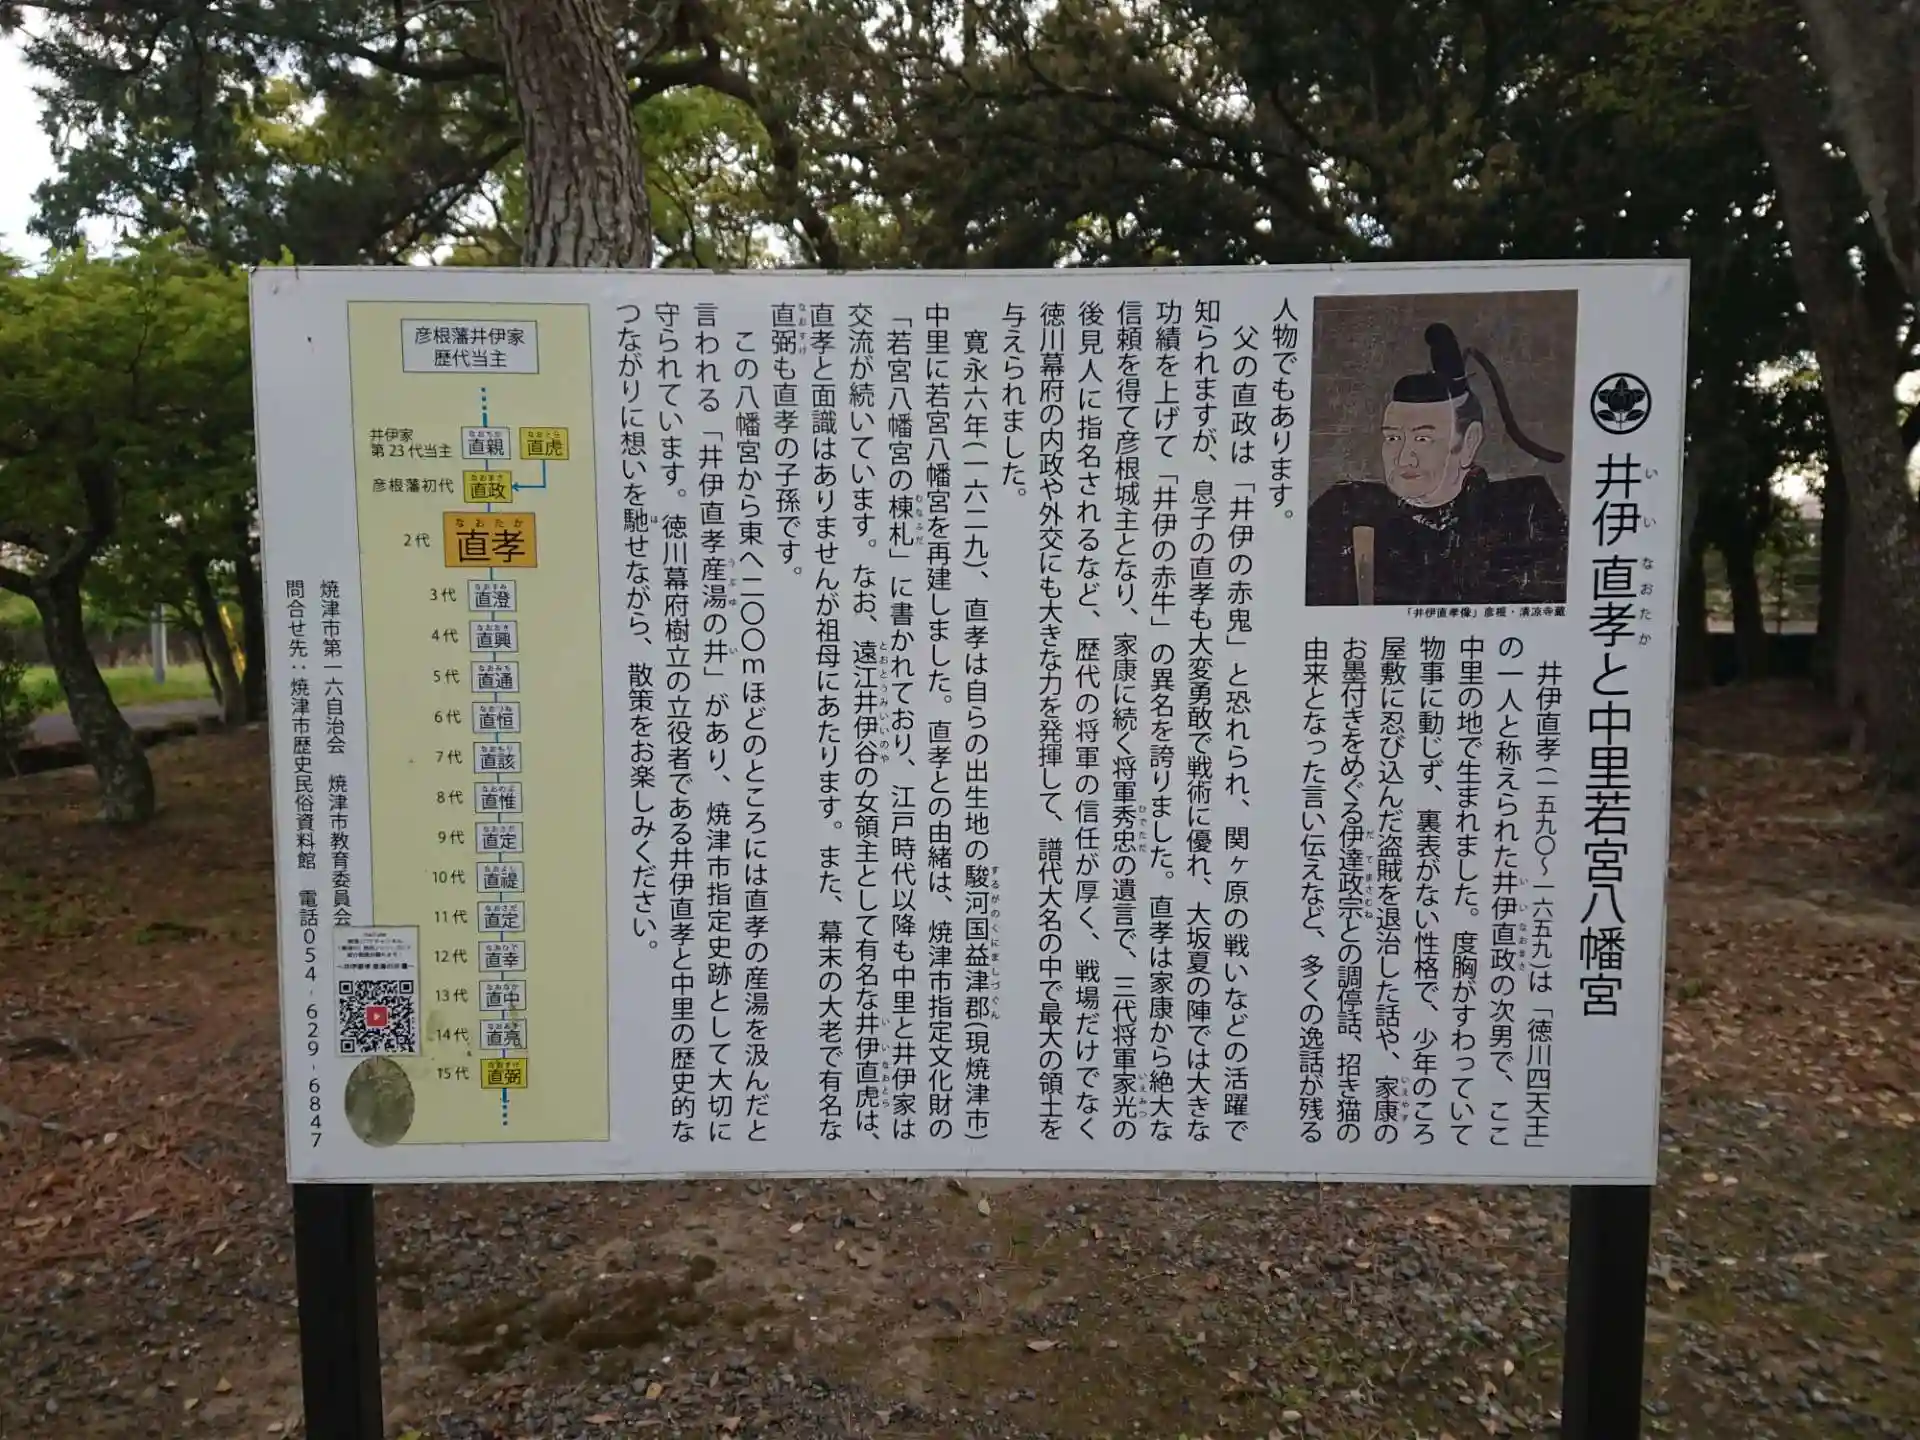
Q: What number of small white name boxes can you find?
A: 13